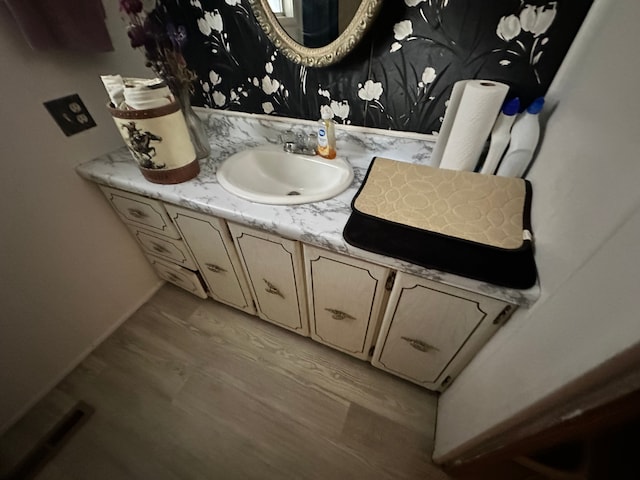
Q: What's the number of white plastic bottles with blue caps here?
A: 2